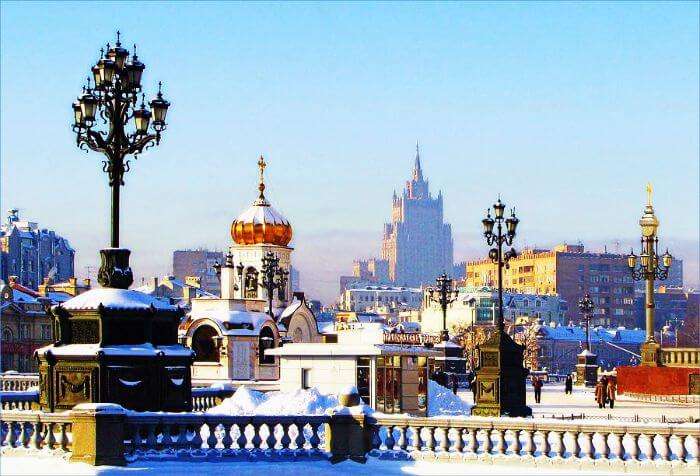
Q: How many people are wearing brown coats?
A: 2